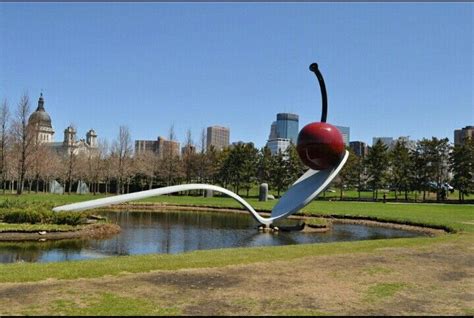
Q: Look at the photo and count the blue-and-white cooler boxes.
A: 0